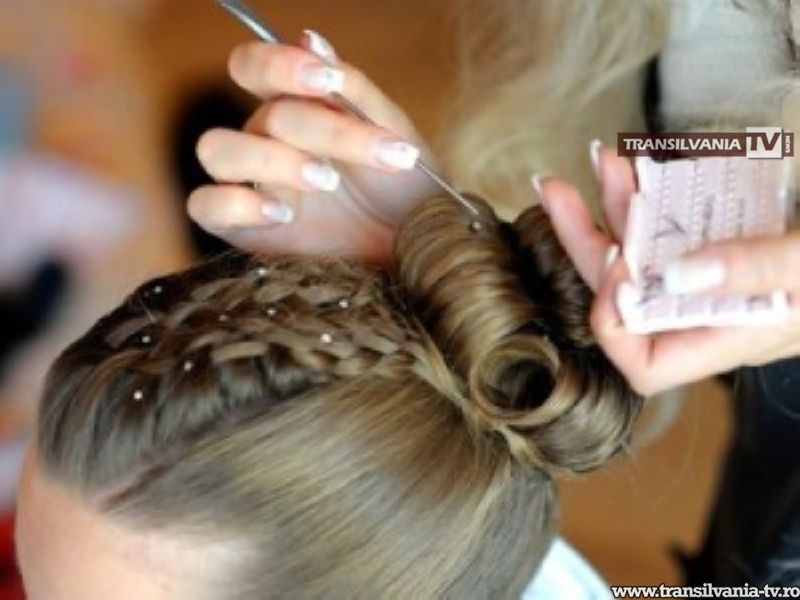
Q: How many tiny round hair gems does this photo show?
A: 10